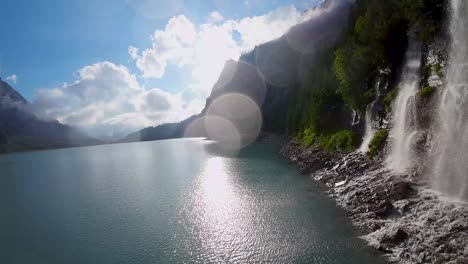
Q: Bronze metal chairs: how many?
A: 0